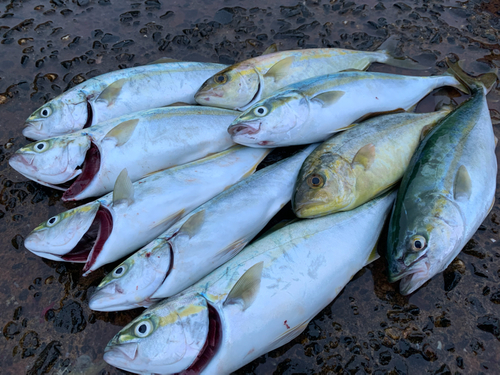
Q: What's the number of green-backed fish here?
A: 1